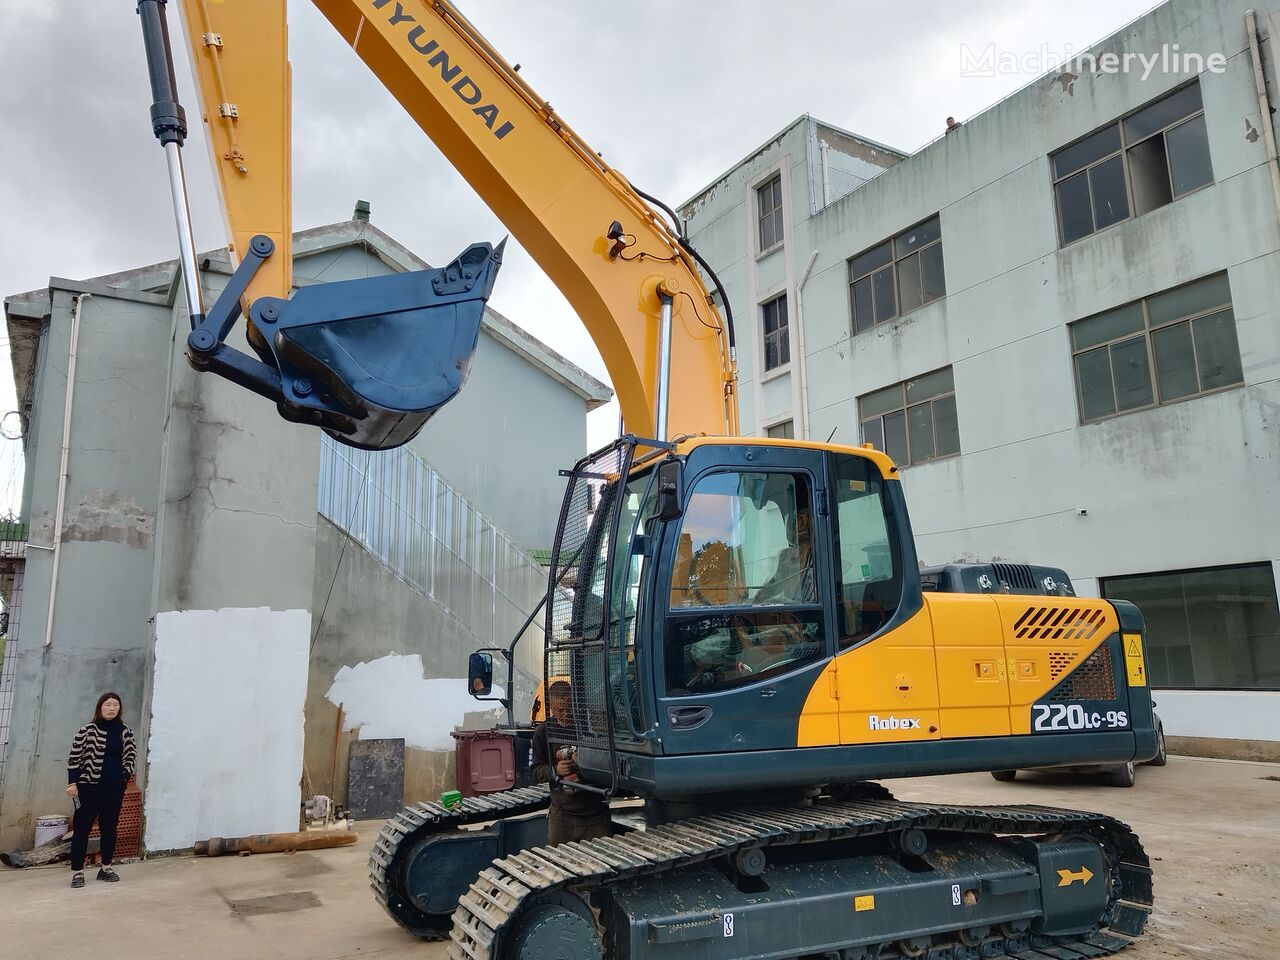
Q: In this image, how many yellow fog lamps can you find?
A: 0